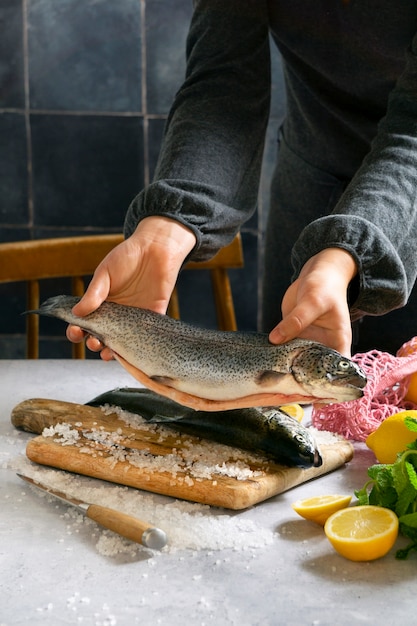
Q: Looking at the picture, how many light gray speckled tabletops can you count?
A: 1